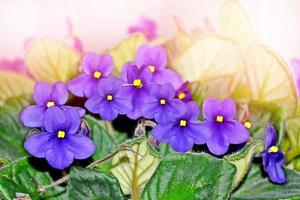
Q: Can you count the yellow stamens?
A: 12